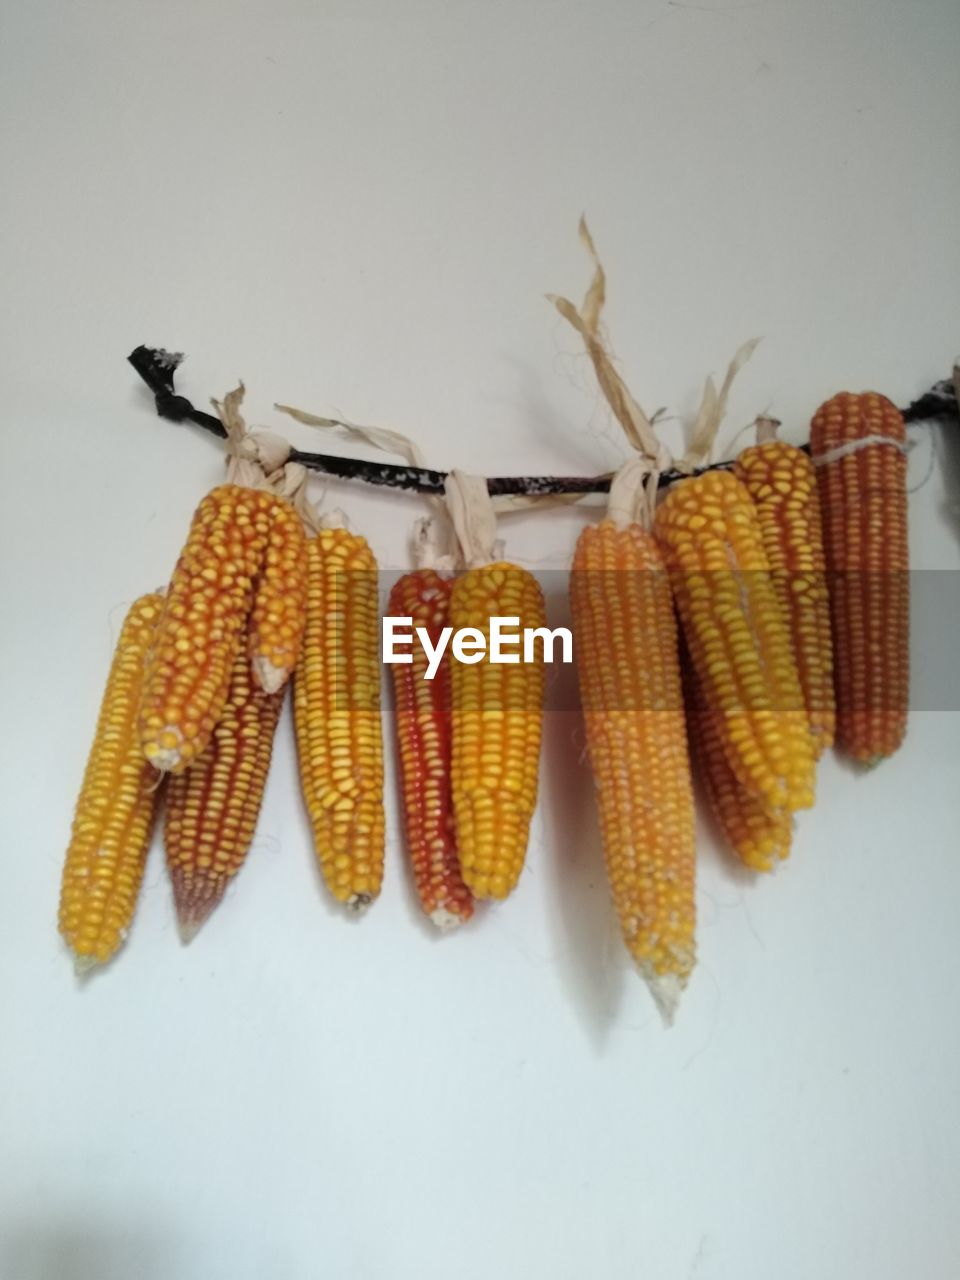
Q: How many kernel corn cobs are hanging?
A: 12